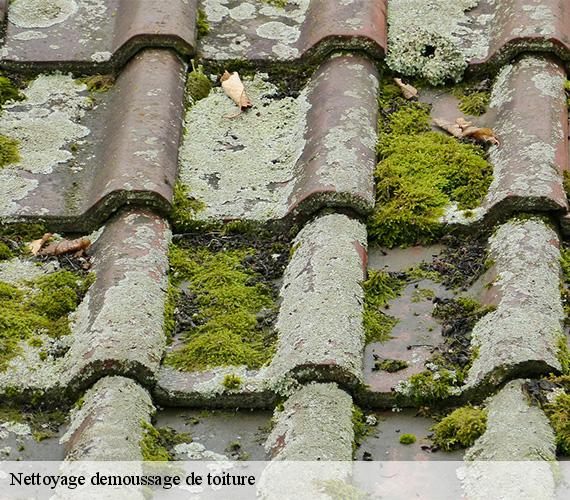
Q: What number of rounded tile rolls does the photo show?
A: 12